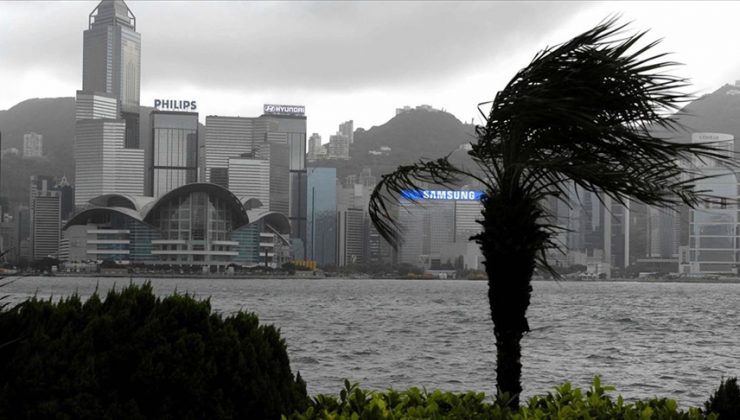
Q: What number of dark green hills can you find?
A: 3